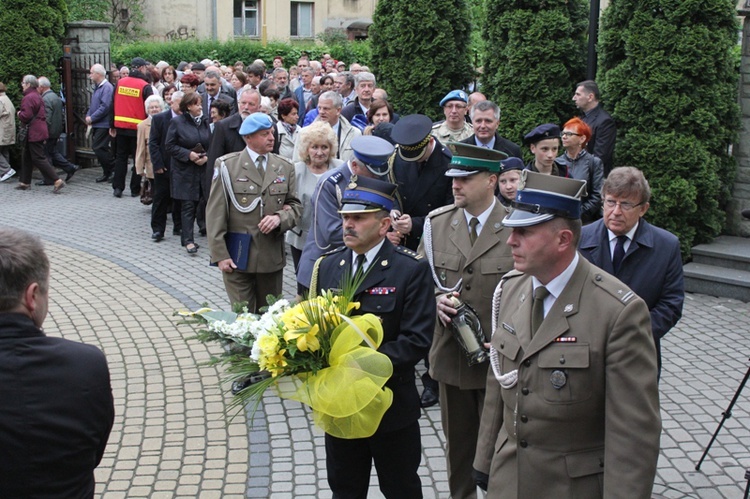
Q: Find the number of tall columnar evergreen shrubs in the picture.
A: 4